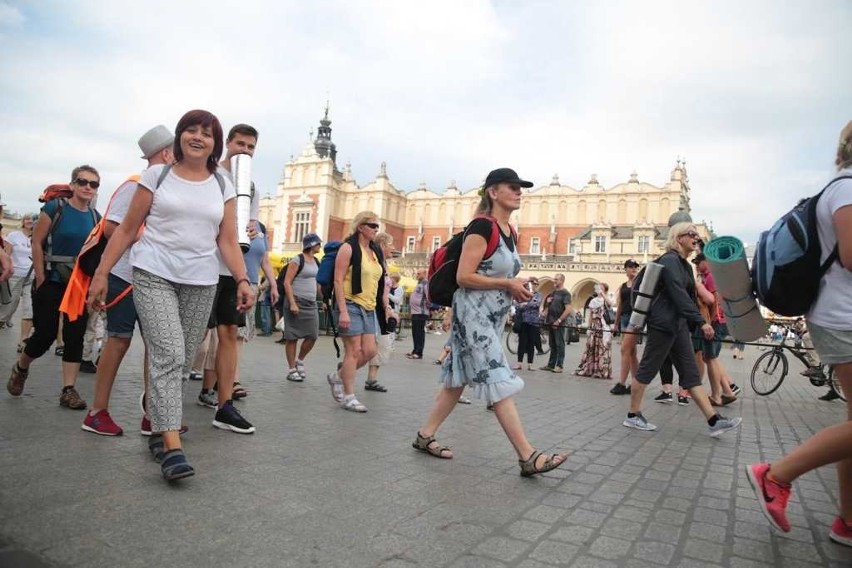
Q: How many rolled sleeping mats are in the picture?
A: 3